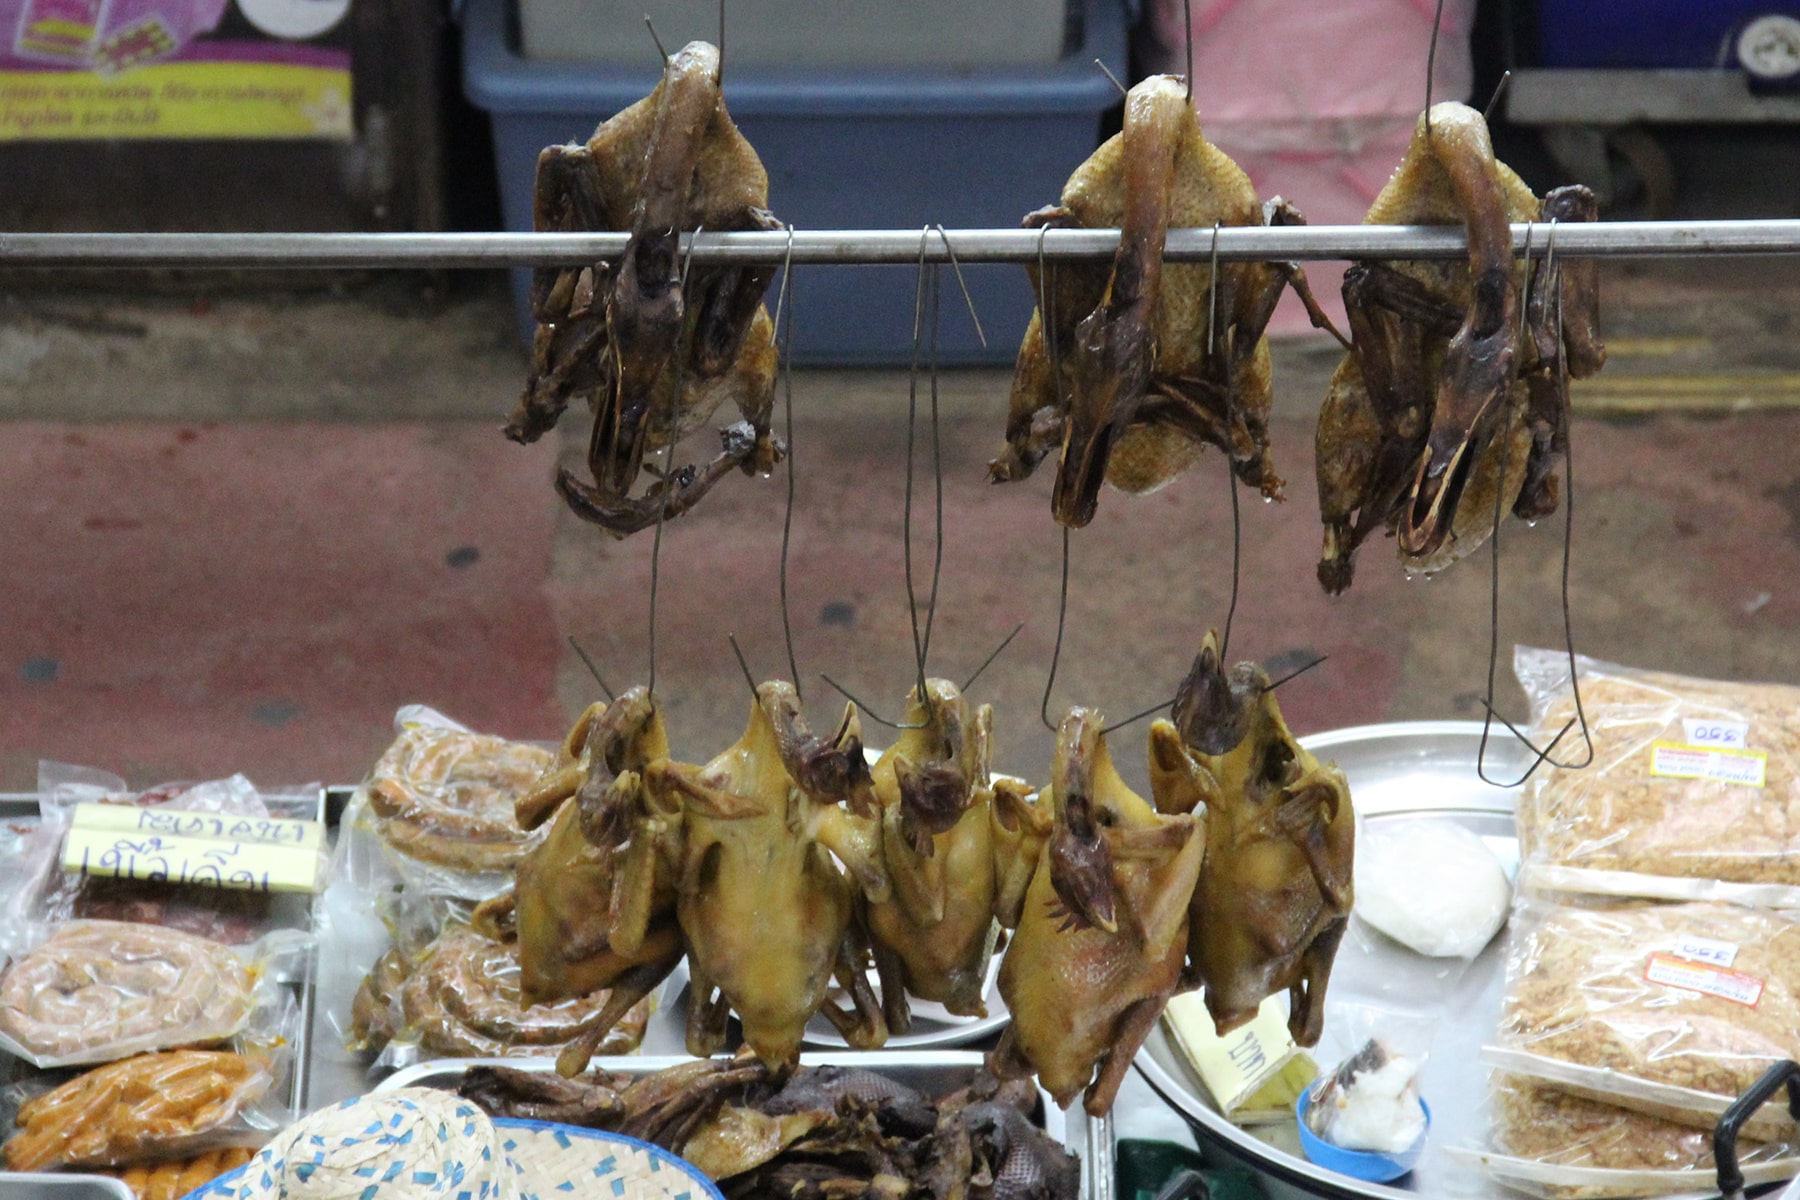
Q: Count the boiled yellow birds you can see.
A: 5